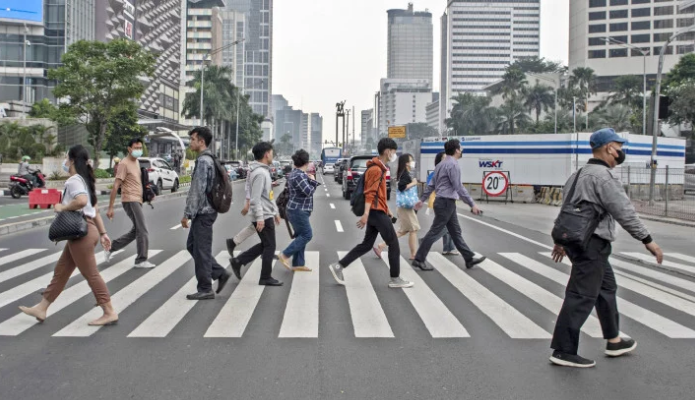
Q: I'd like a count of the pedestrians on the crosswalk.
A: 11